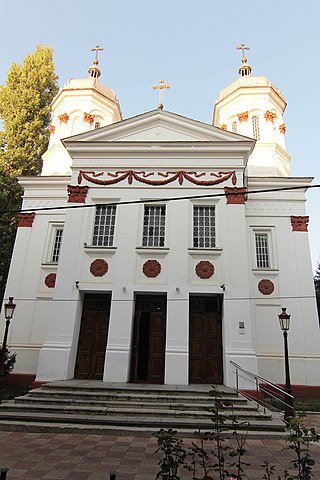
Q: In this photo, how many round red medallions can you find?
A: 5